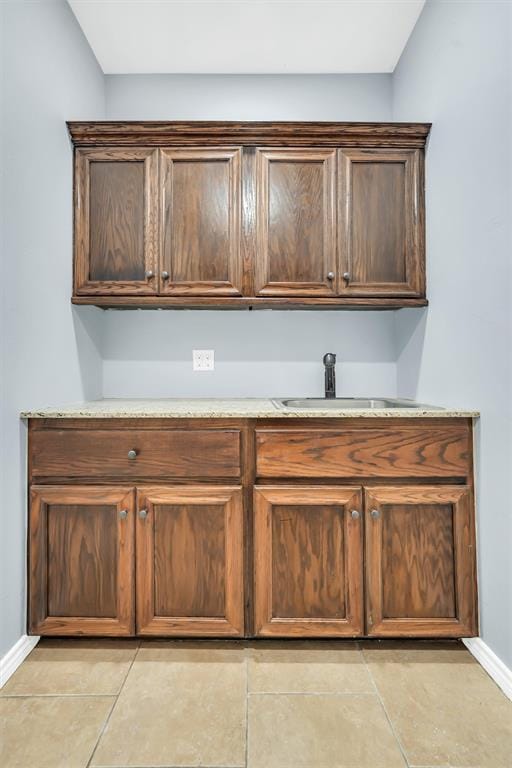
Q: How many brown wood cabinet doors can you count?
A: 8